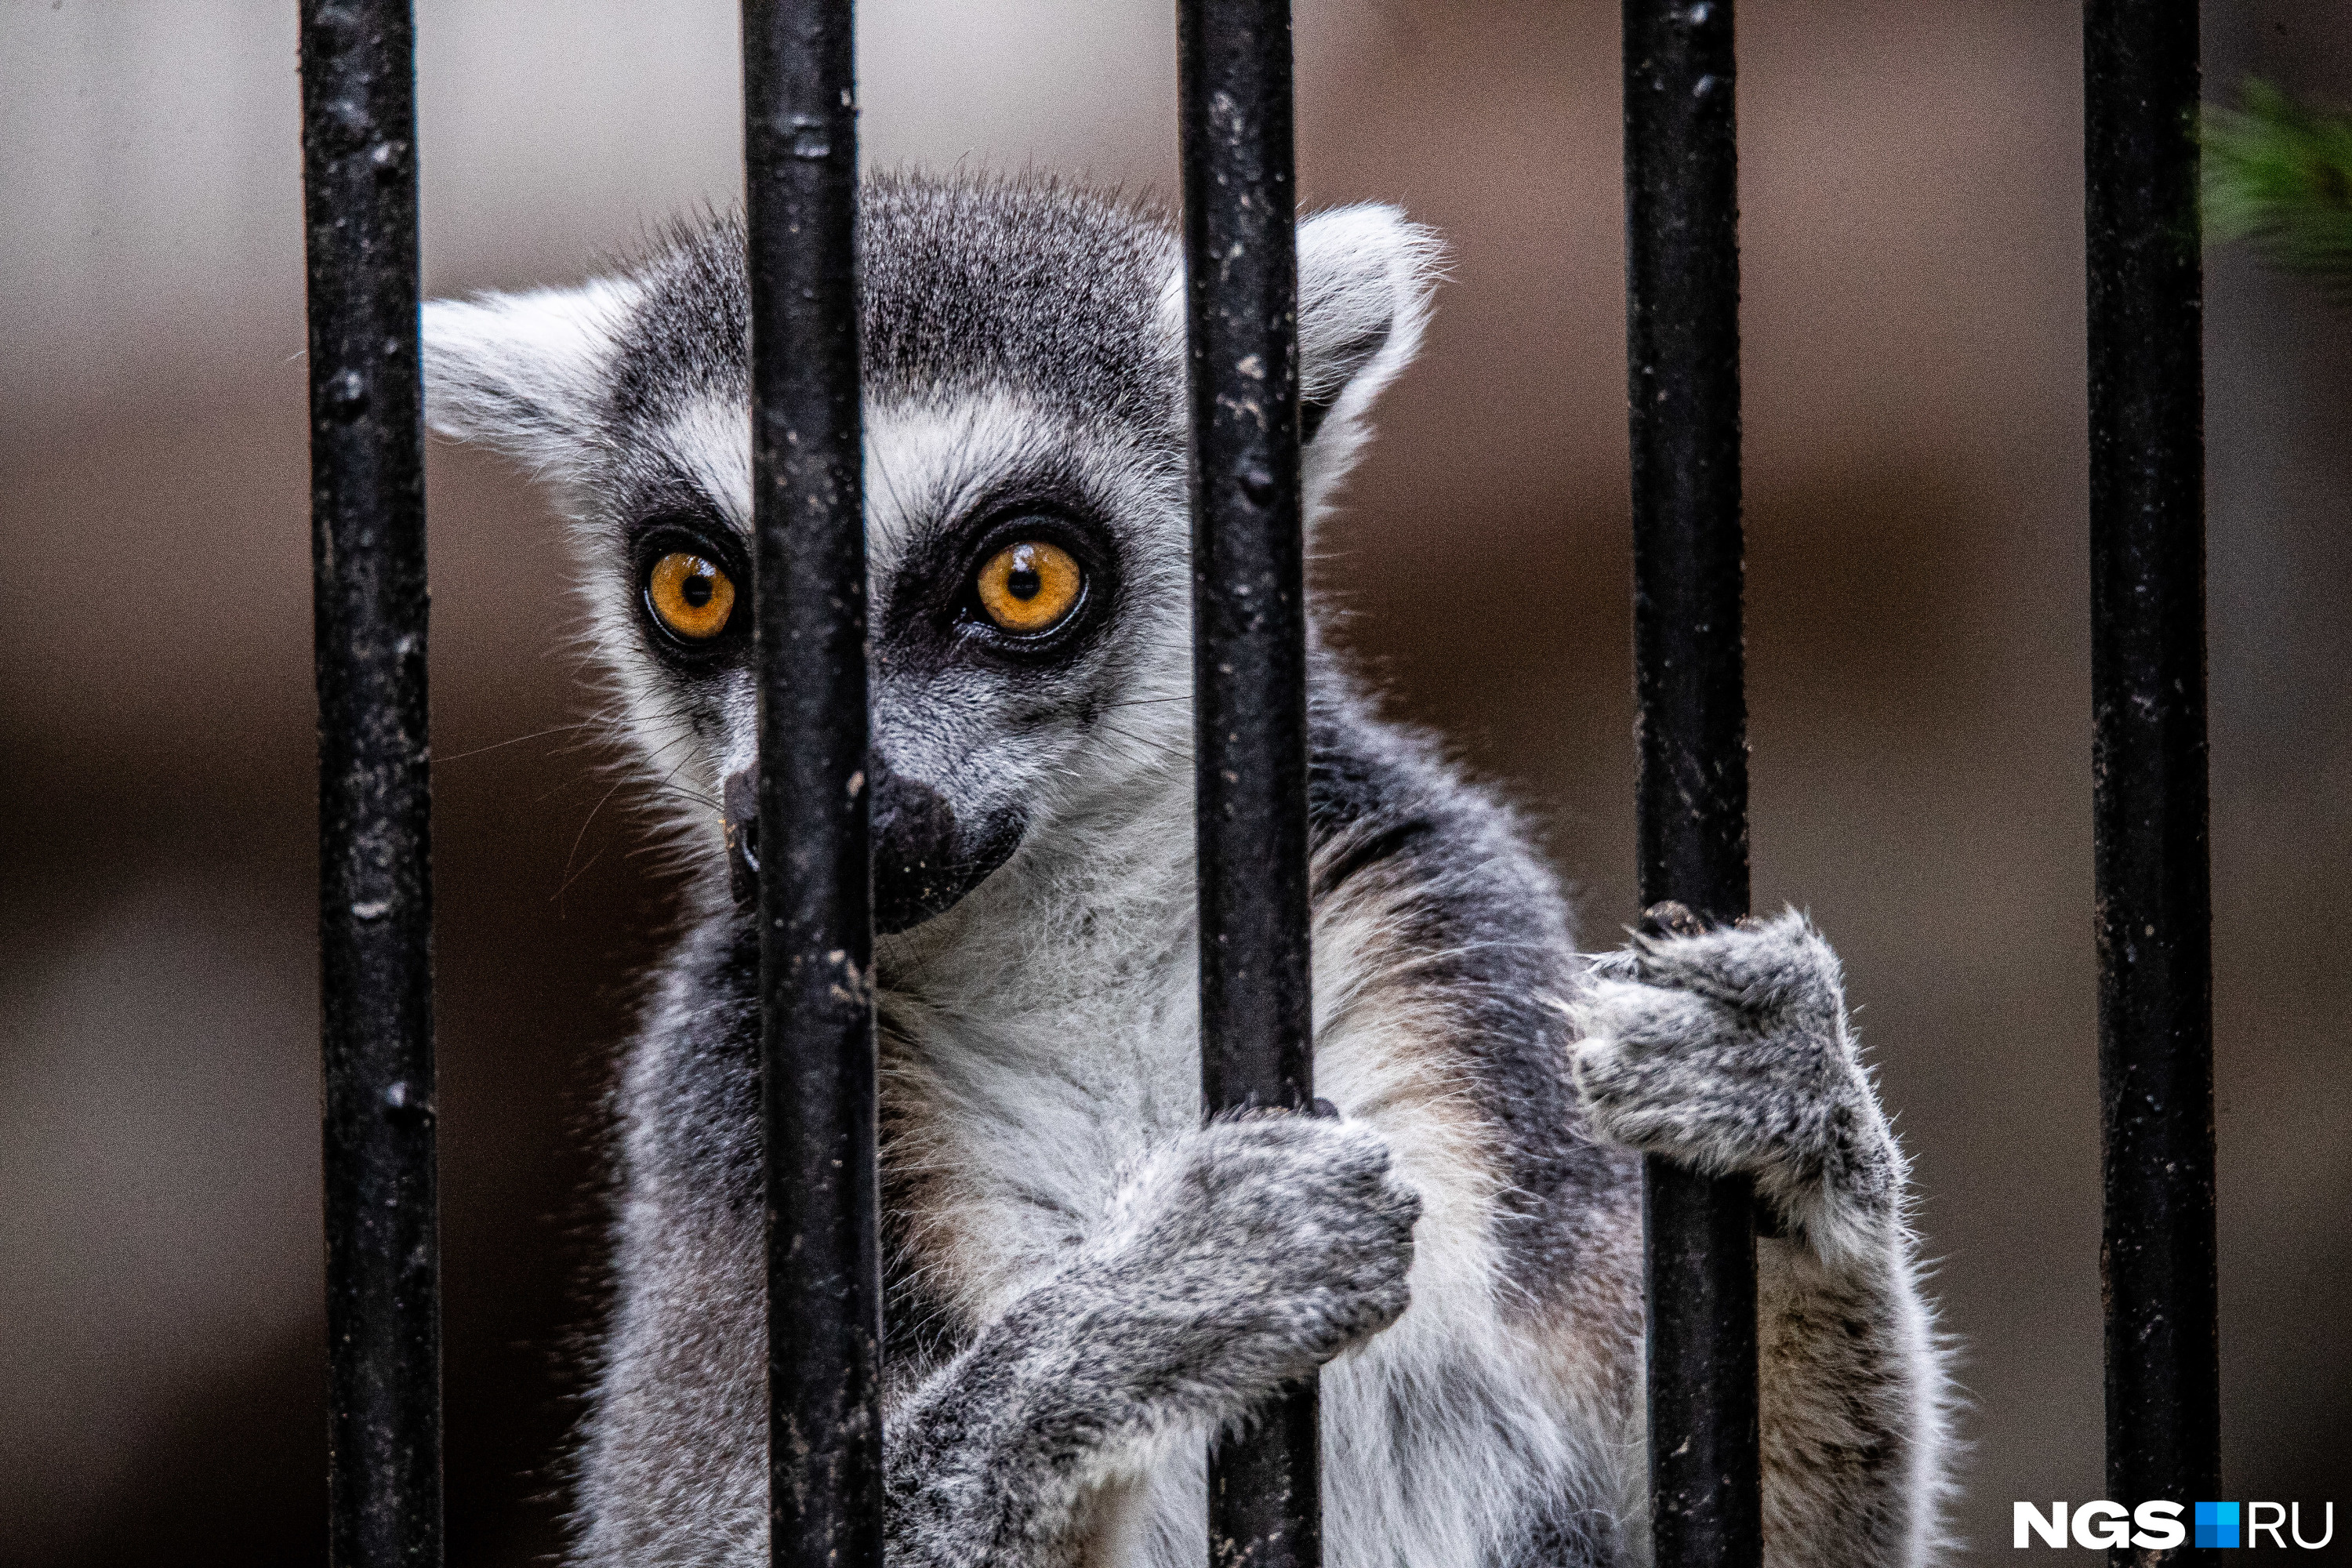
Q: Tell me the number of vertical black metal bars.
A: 5